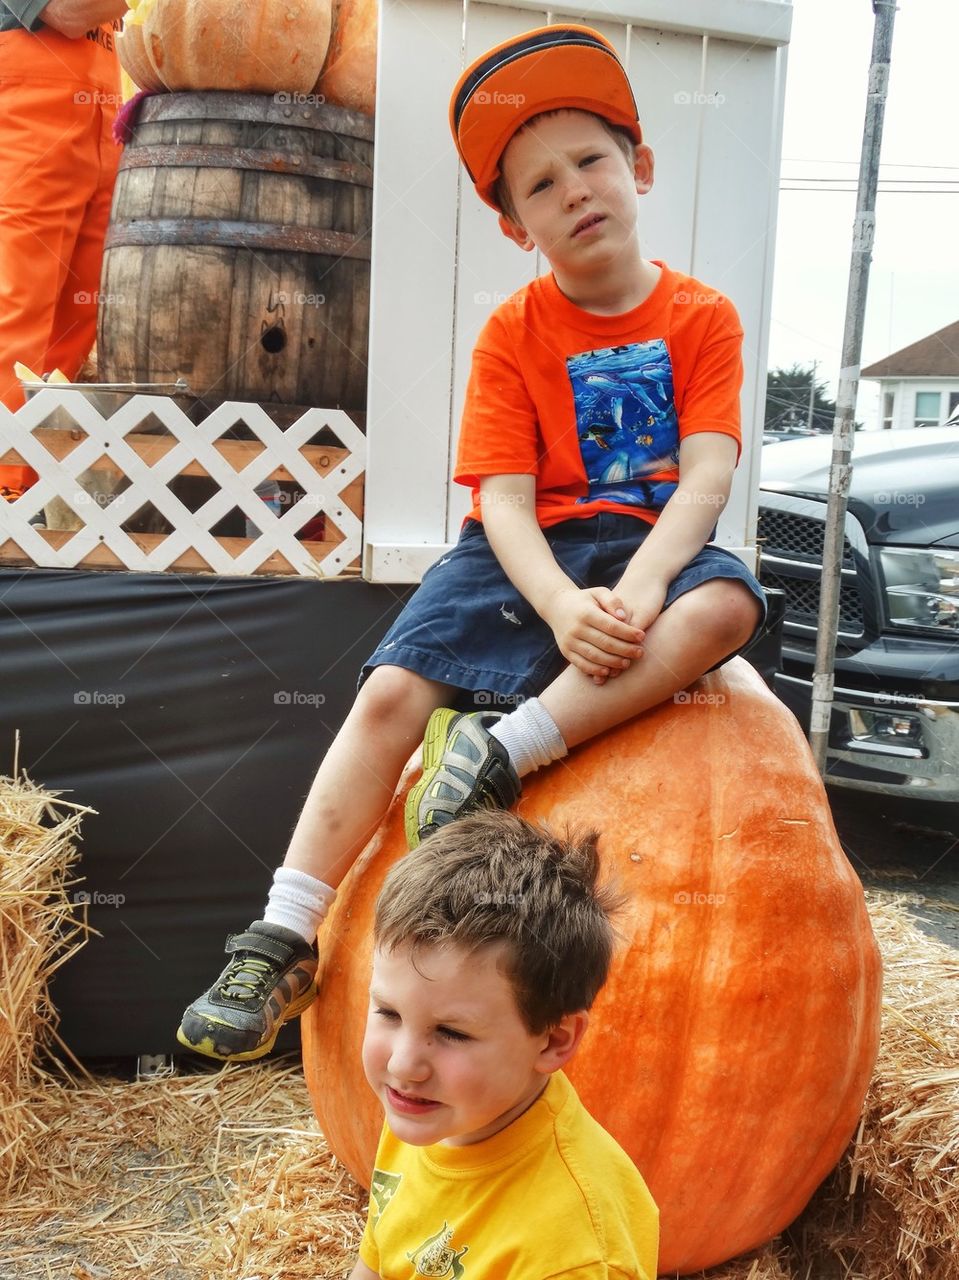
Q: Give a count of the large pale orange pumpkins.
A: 2